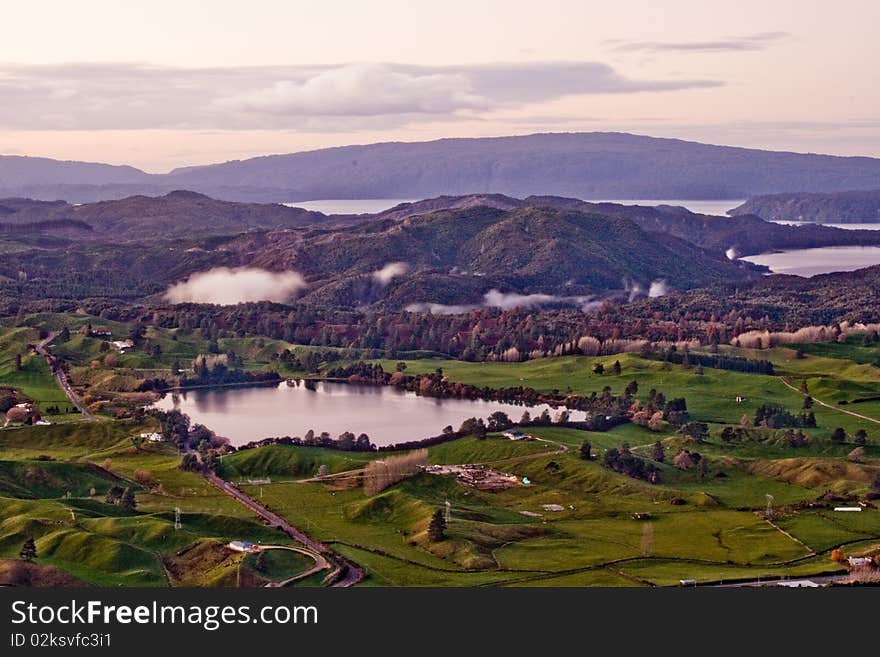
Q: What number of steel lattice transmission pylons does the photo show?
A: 3